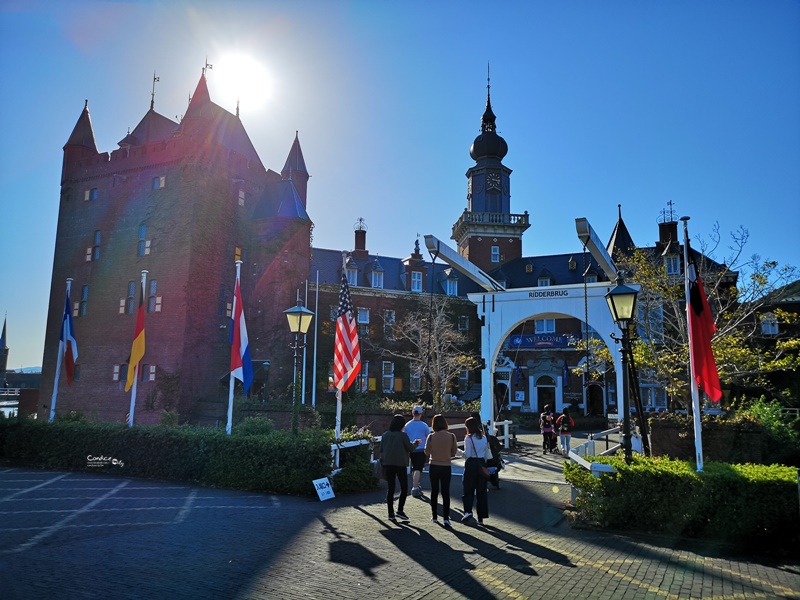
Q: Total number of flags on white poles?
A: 5